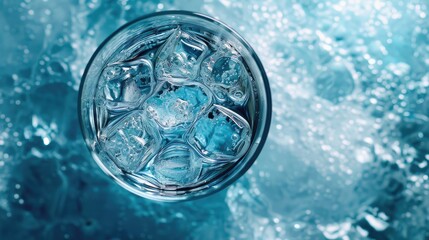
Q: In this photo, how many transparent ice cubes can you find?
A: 7